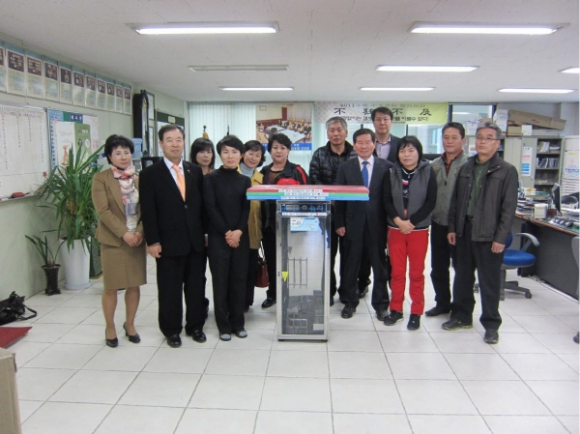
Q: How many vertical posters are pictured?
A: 11